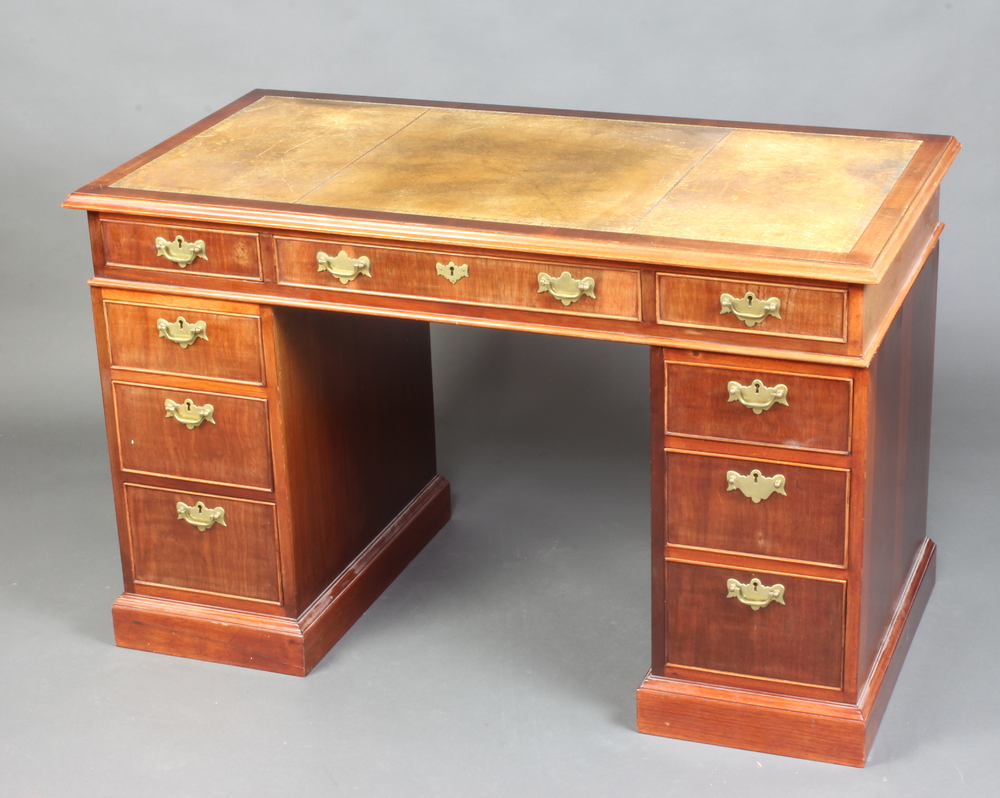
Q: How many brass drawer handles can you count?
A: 10